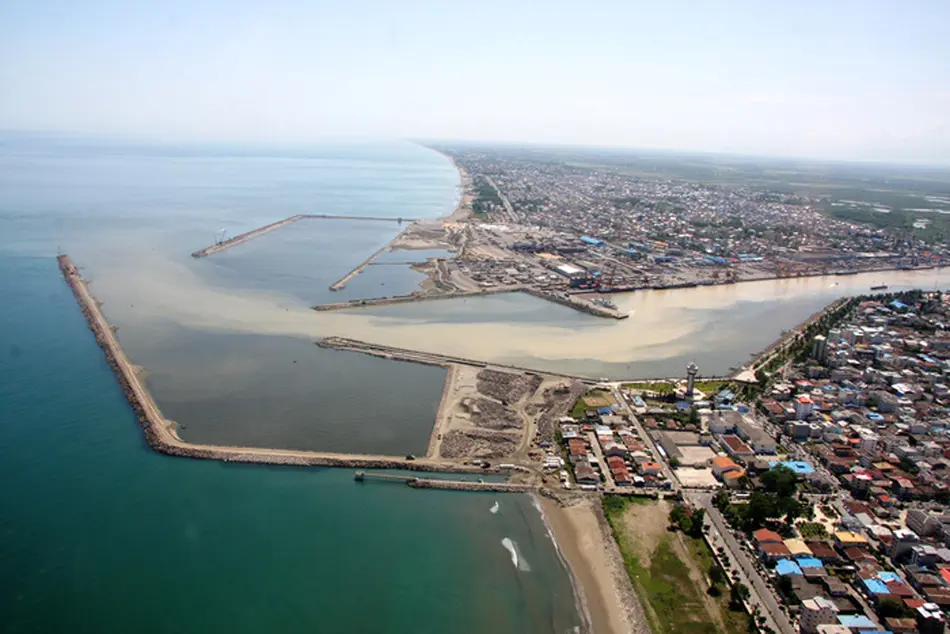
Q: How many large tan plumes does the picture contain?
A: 1